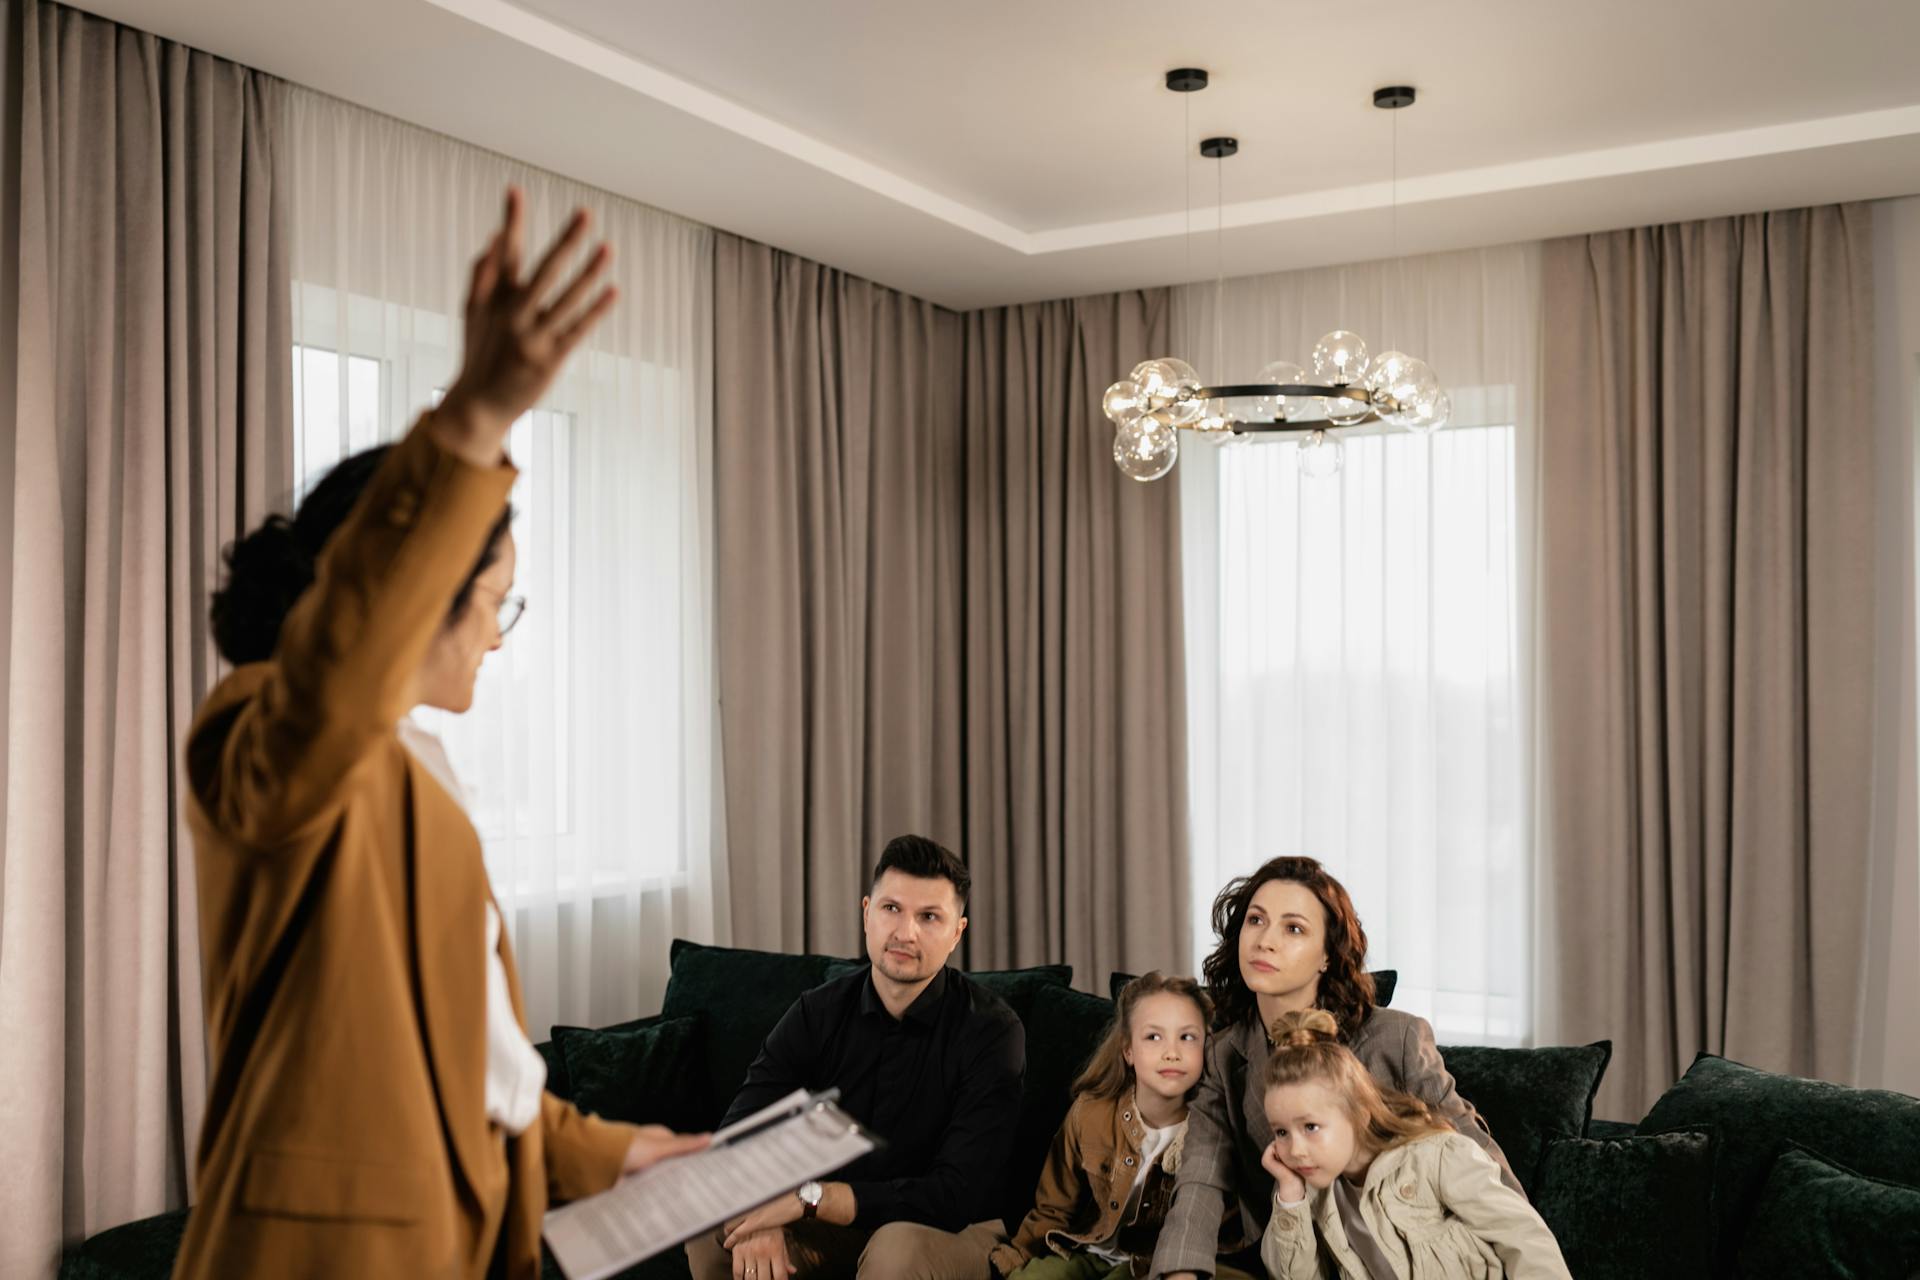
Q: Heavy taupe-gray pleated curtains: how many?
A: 4